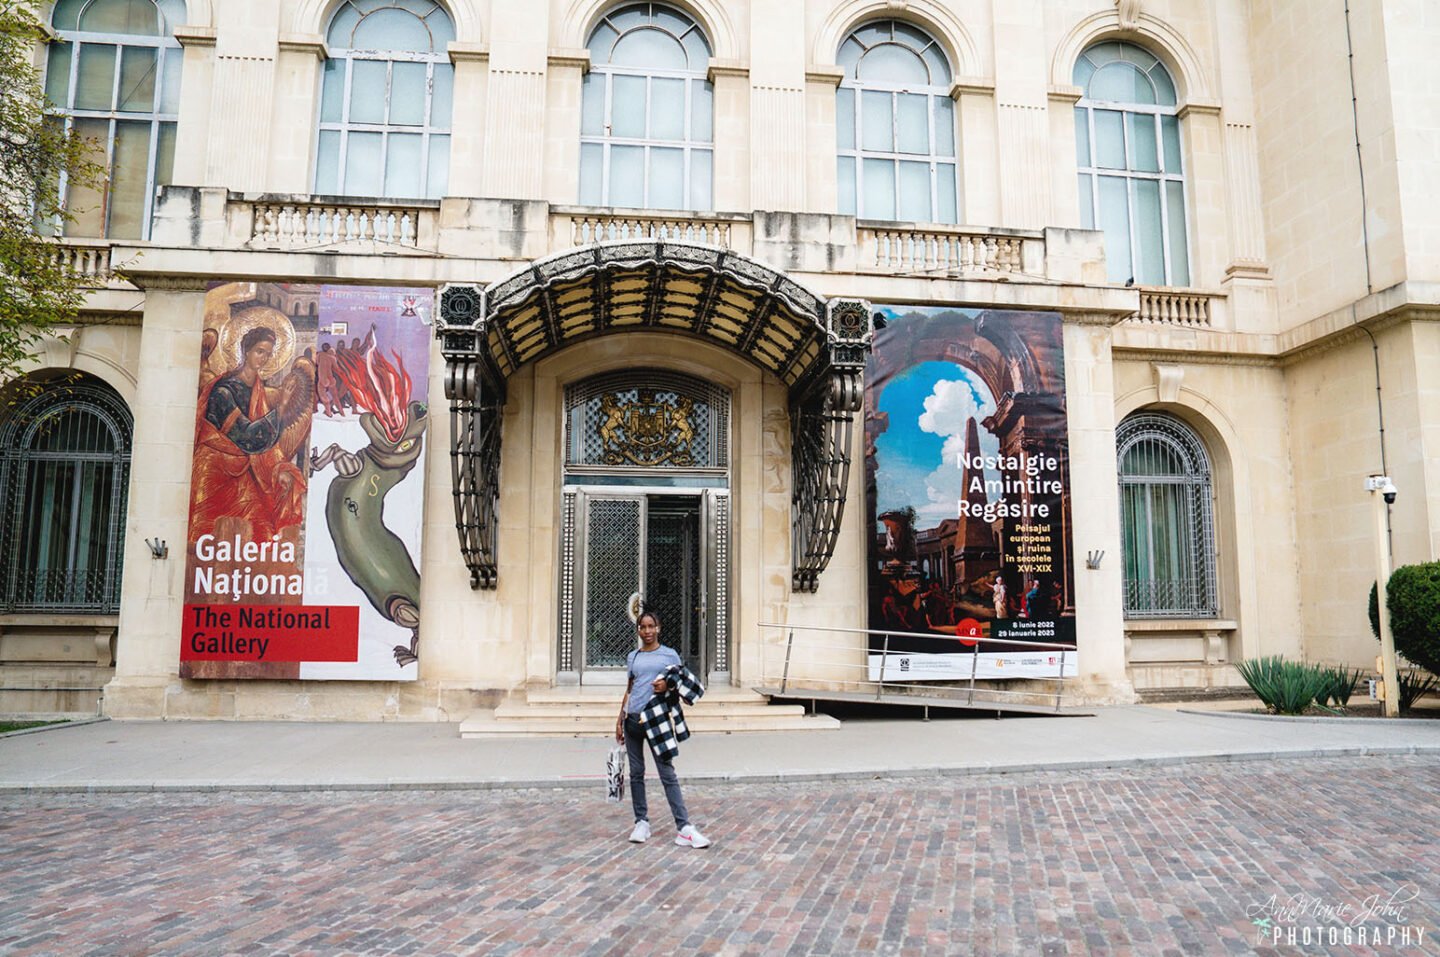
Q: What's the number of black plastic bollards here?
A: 0